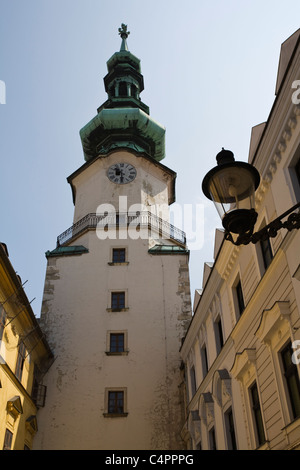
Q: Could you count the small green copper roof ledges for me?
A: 2